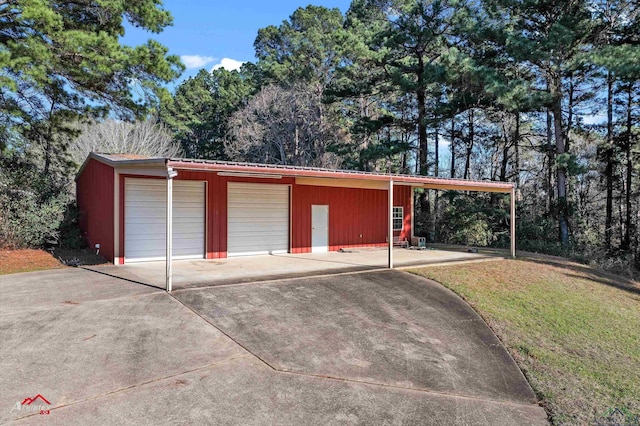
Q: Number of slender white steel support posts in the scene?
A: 3